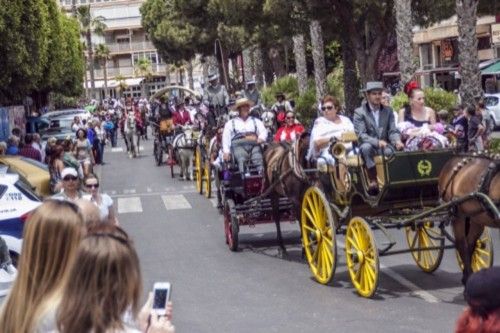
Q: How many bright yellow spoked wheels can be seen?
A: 6